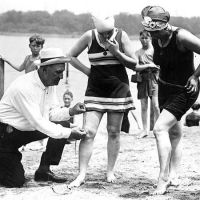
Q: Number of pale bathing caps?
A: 1